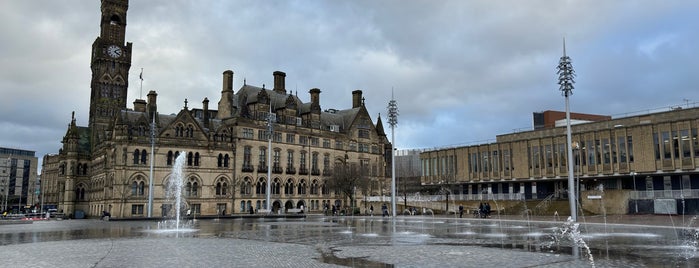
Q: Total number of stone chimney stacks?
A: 7